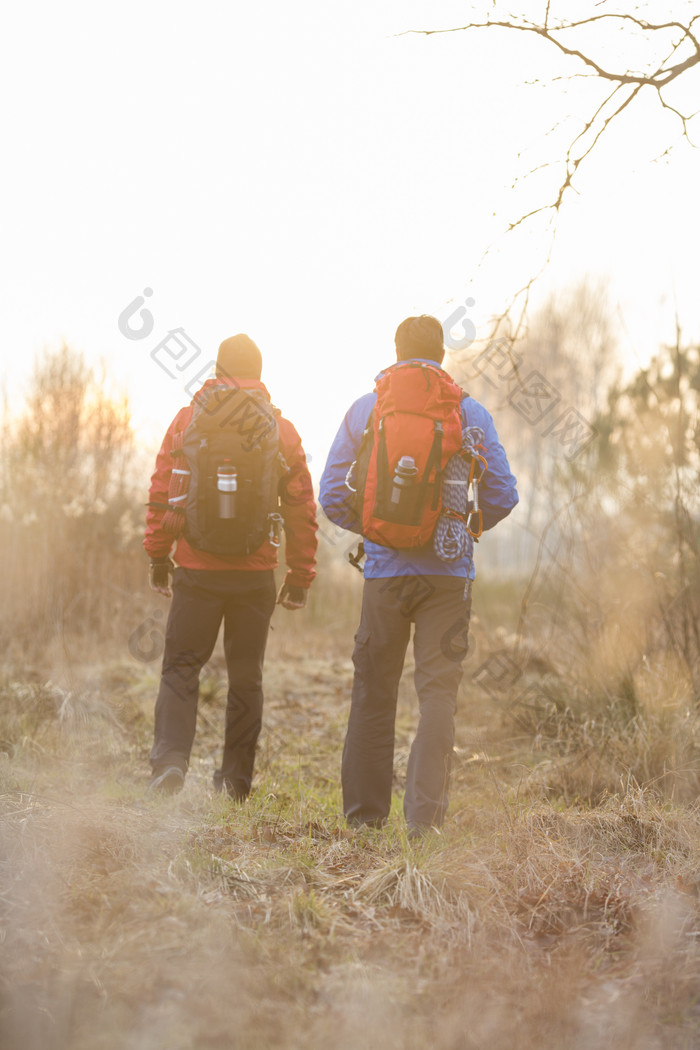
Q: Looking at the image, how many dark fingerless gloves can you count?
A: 2